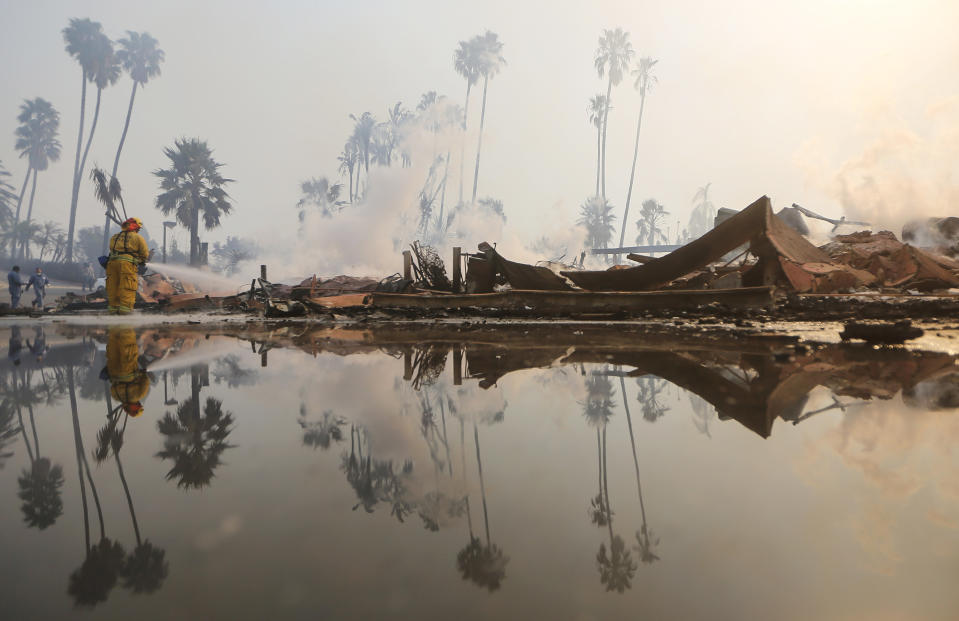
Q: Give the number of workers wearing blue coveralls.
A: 2